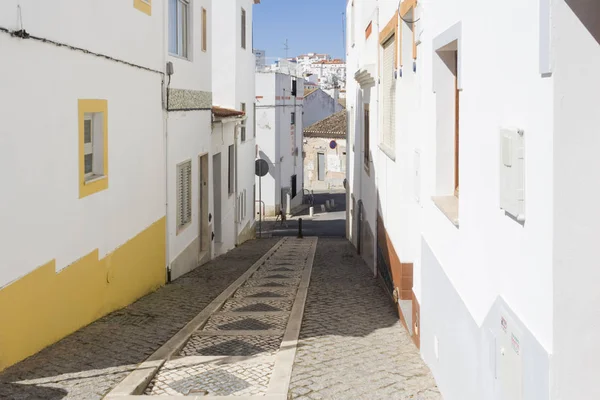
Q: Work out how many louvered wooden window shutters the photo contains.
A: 1